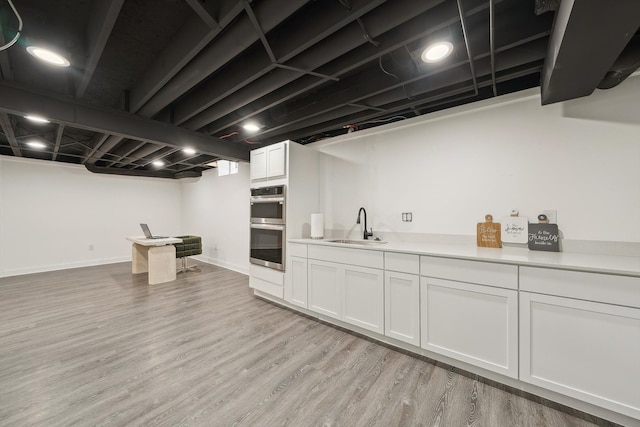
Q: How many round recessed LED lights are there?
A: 7